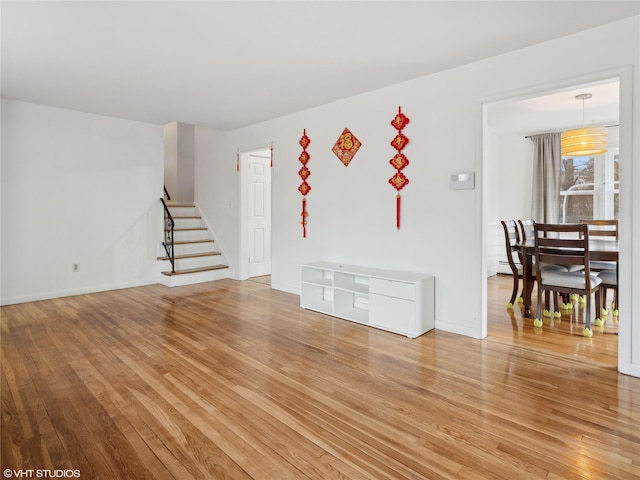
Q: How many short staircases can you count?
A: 1